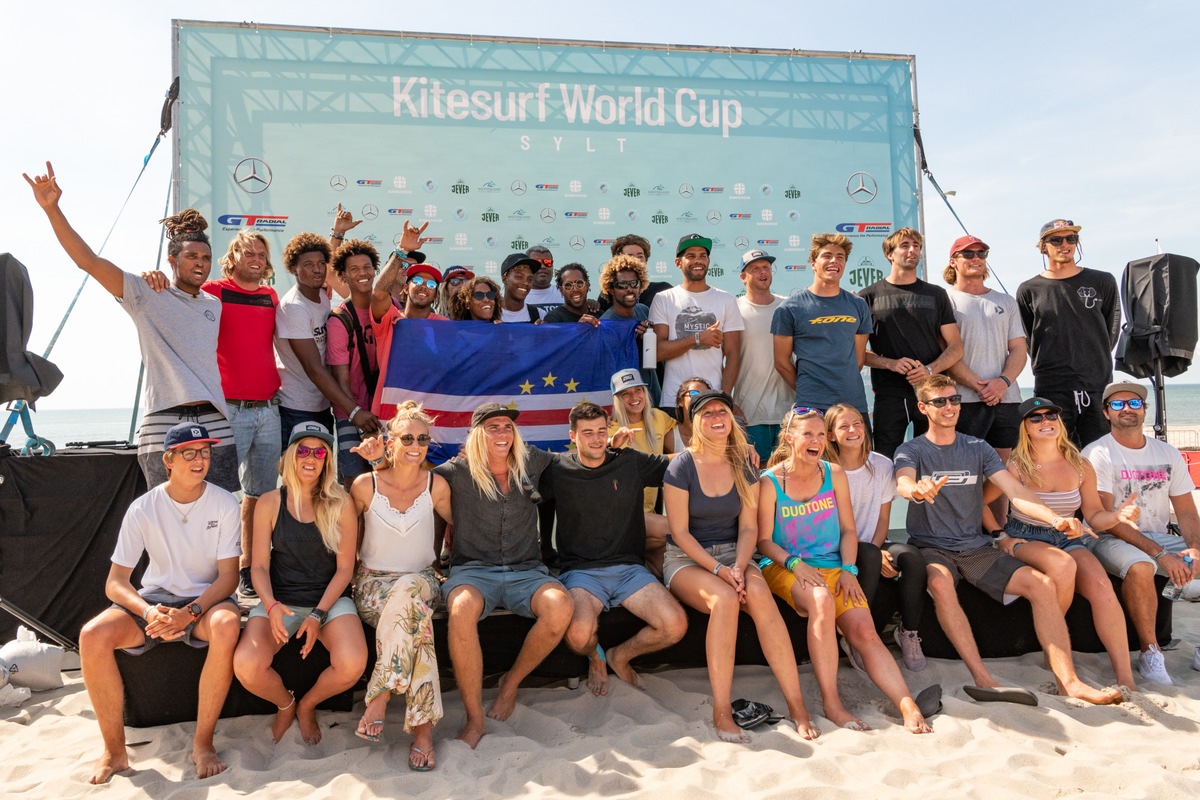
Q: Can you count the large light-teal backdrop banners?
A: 1